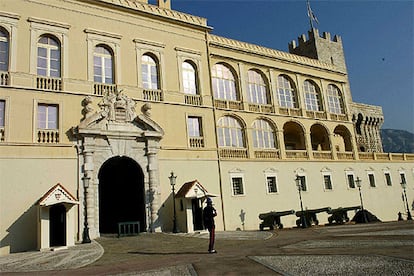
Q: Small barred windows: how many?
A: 8